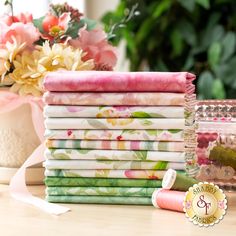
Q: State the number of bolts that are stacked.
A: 12